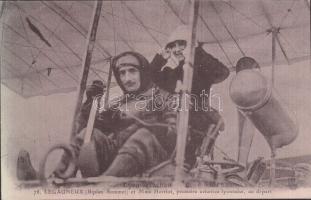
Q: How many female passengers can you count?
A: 1